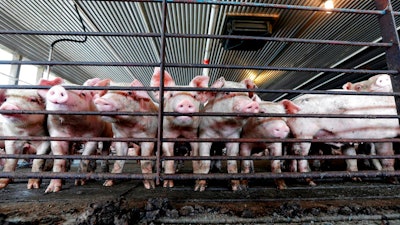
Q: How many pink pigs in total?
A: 8